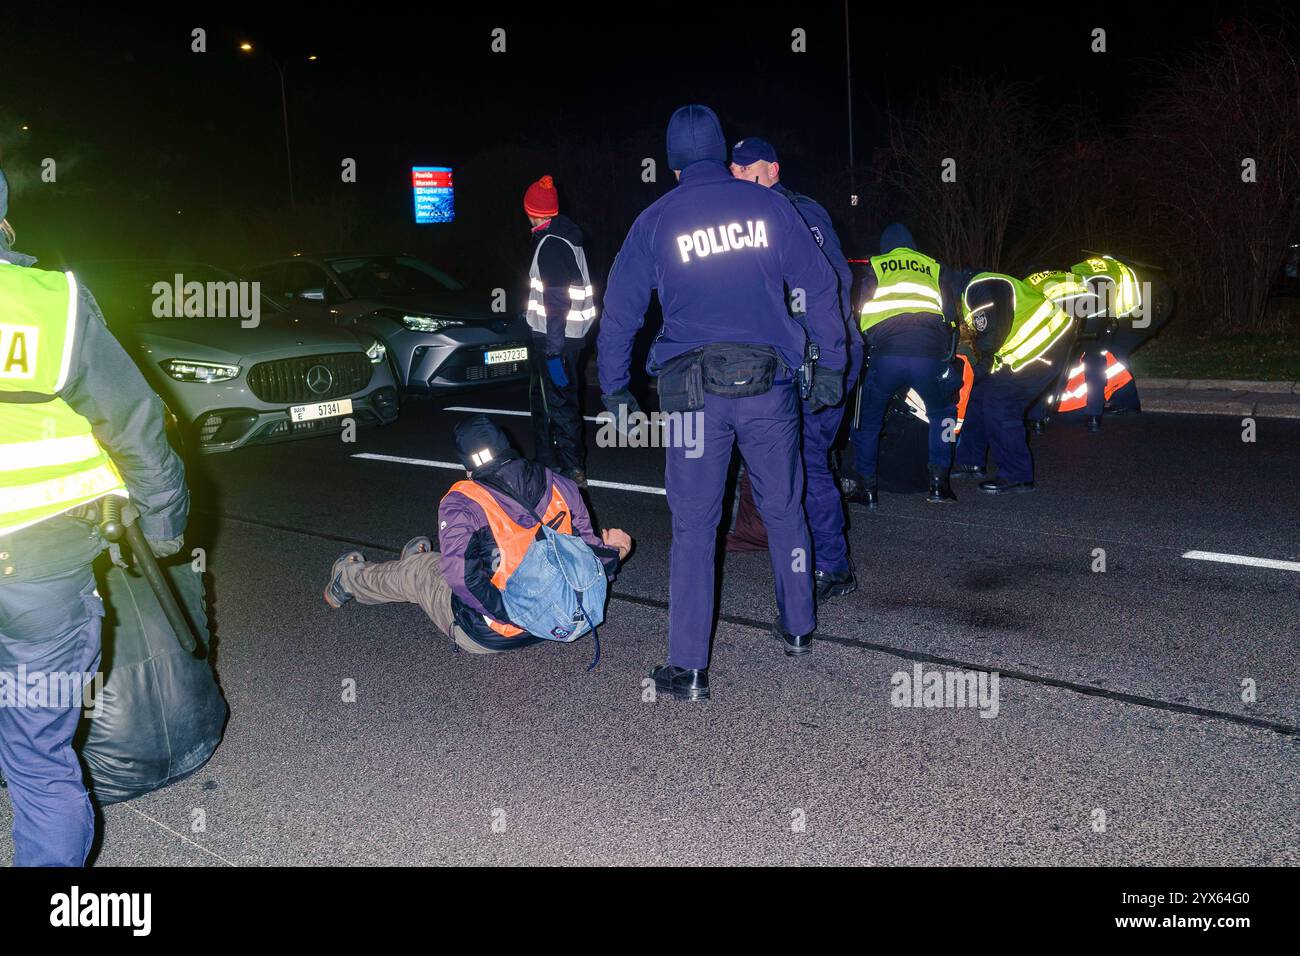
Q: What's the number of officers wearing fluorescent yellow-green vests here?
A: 5